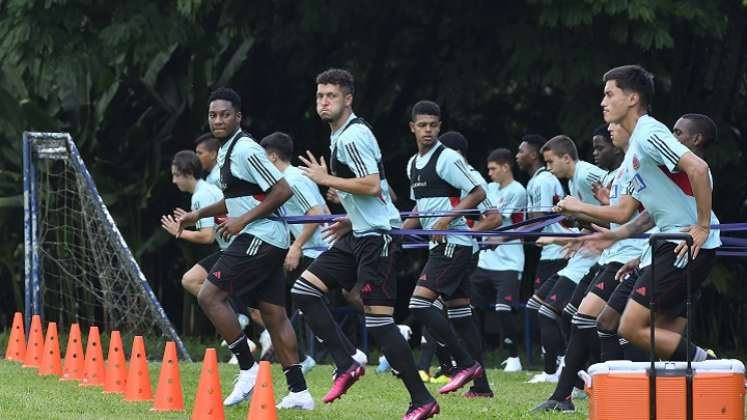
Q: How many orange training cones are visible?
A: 10